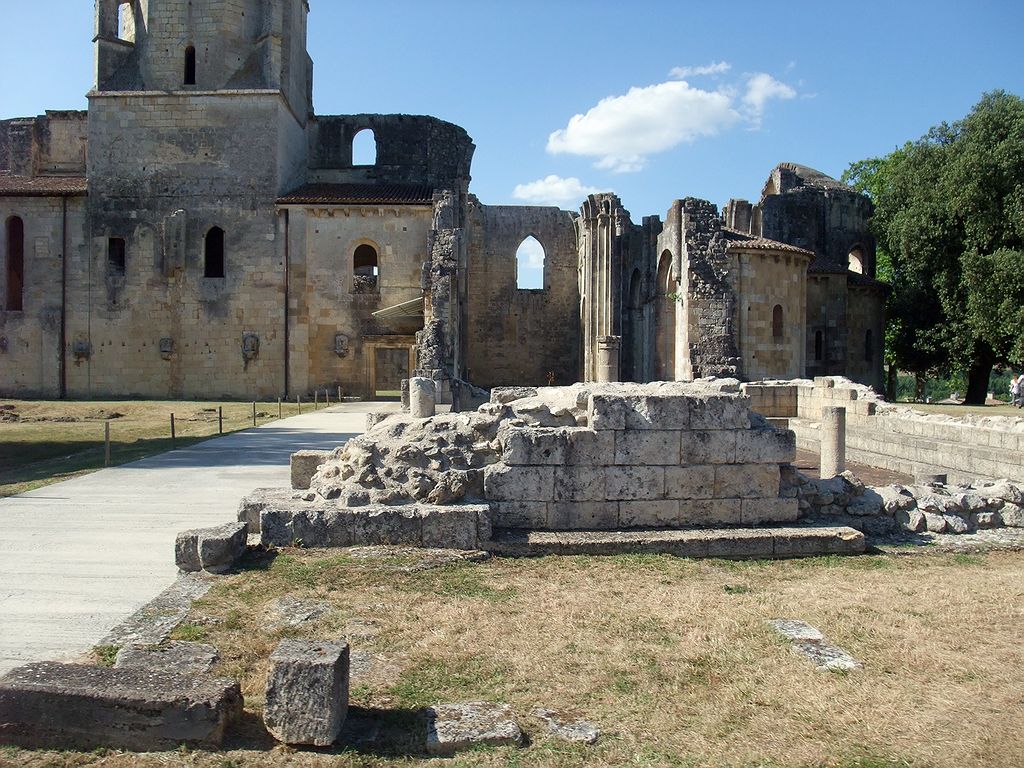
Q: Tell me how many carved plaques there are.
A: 4